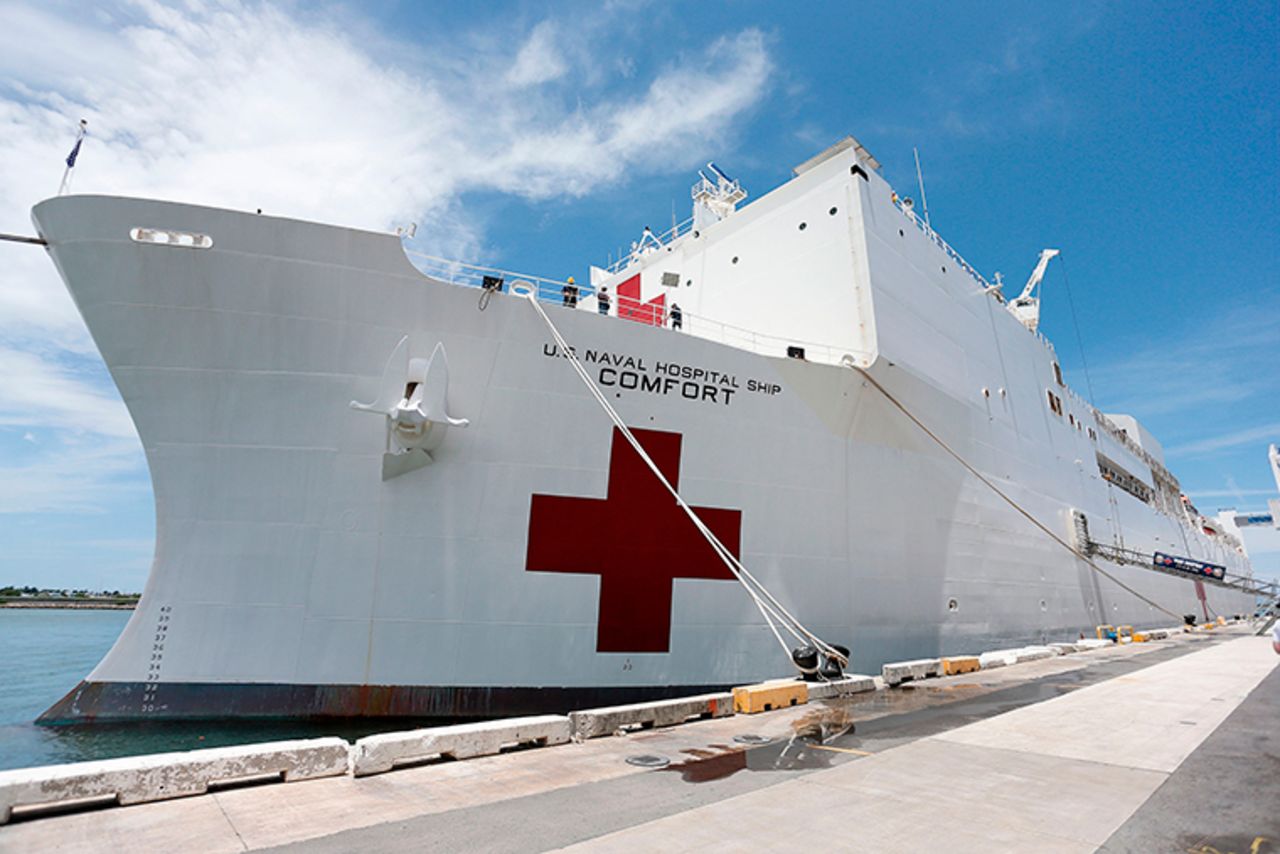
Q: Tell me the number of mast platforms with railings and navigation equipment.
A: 1